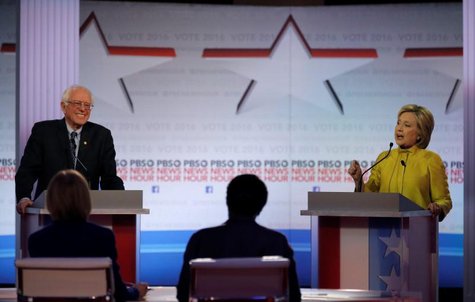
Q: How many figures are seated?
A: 2